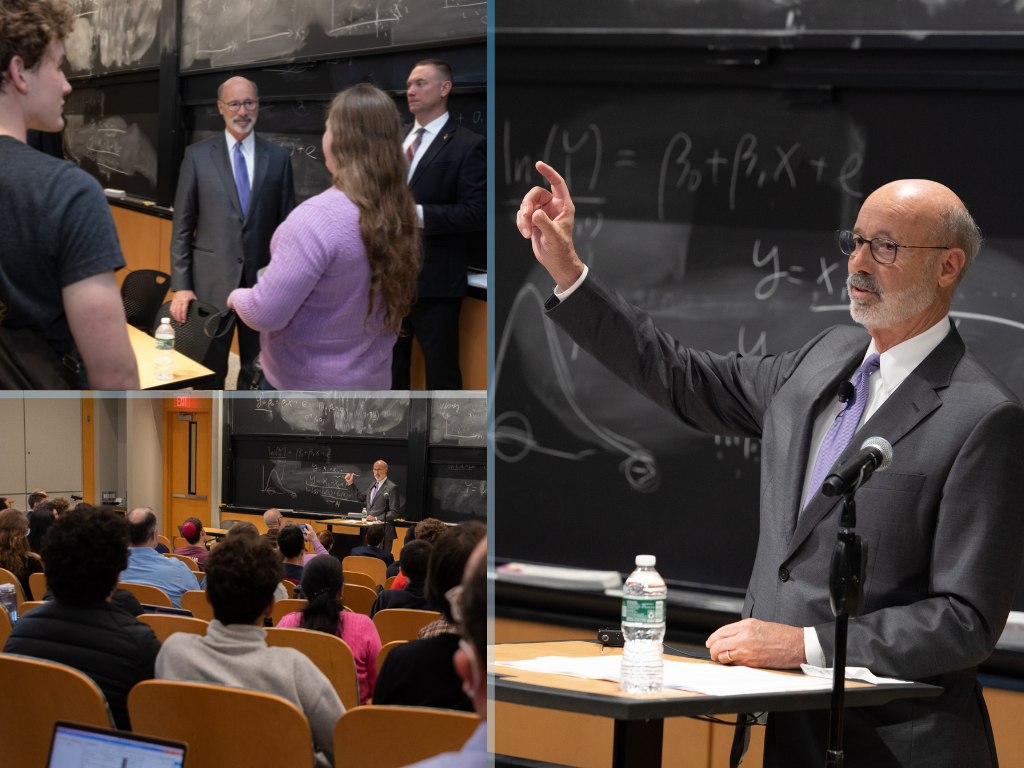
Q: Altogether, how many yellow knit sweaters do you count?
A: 0